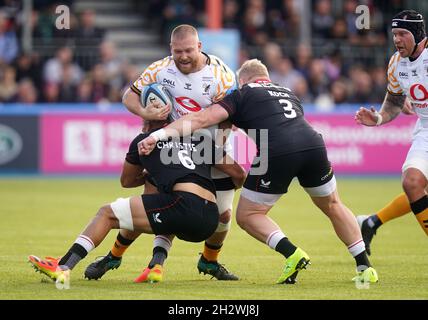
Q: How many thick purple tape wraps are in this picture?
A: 0